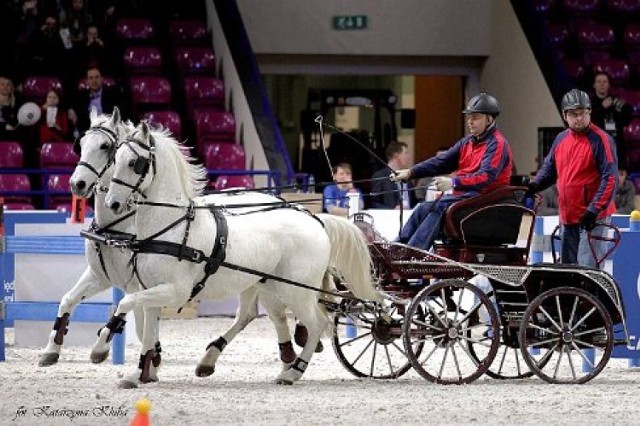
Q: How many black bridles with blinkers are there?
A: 2